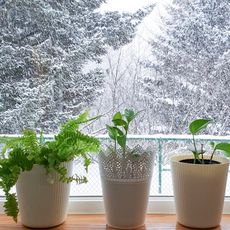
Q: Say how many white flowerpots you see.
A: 3